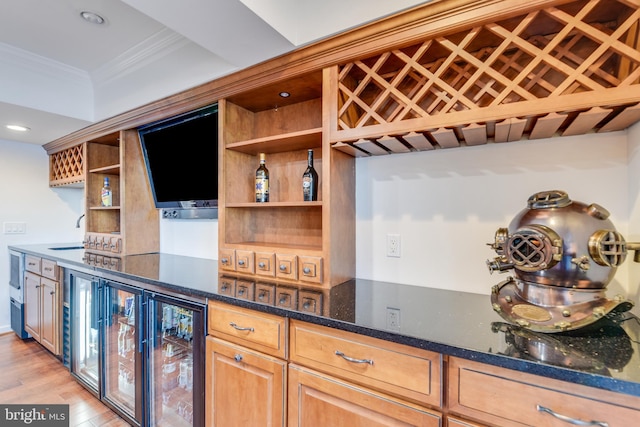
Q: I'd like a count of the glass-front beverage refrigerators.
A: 3